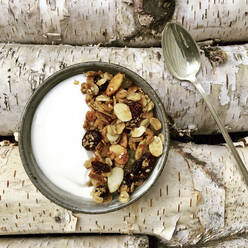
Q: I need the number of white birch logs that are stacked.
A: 4